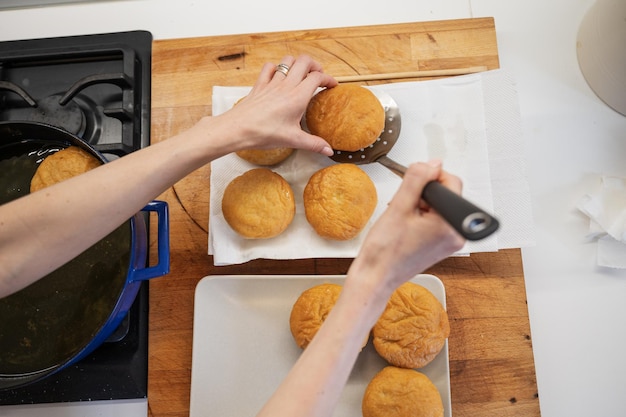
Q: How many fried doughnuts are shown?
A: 8